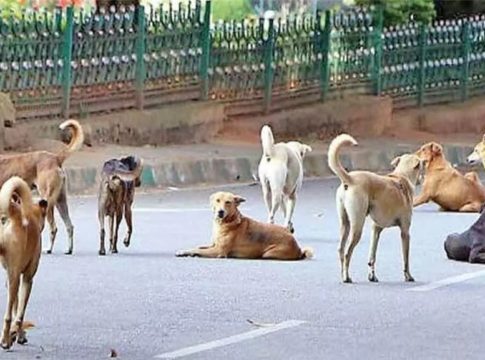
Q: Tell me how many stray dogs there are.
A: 9